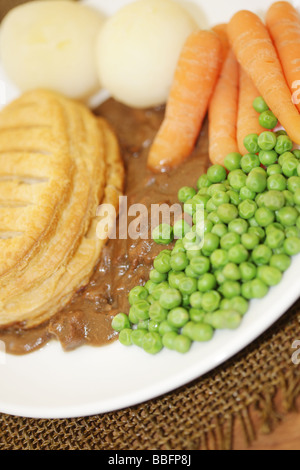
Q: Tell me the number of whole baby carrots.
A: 5